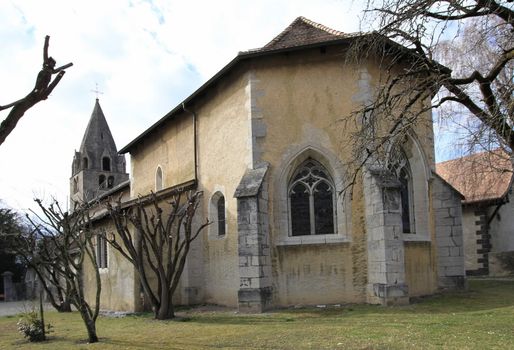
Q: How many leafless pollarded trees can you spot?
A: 3